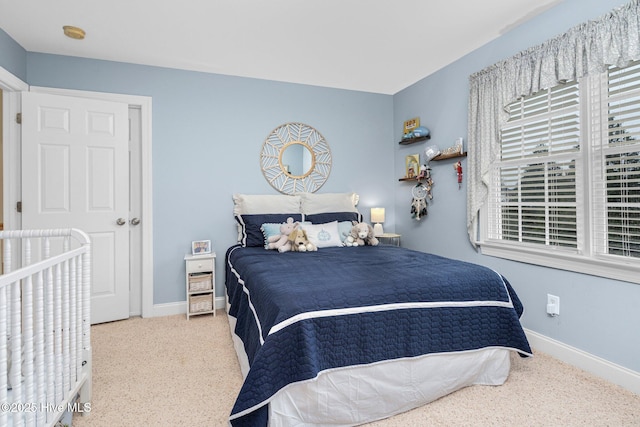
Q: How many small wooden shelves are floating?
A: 3